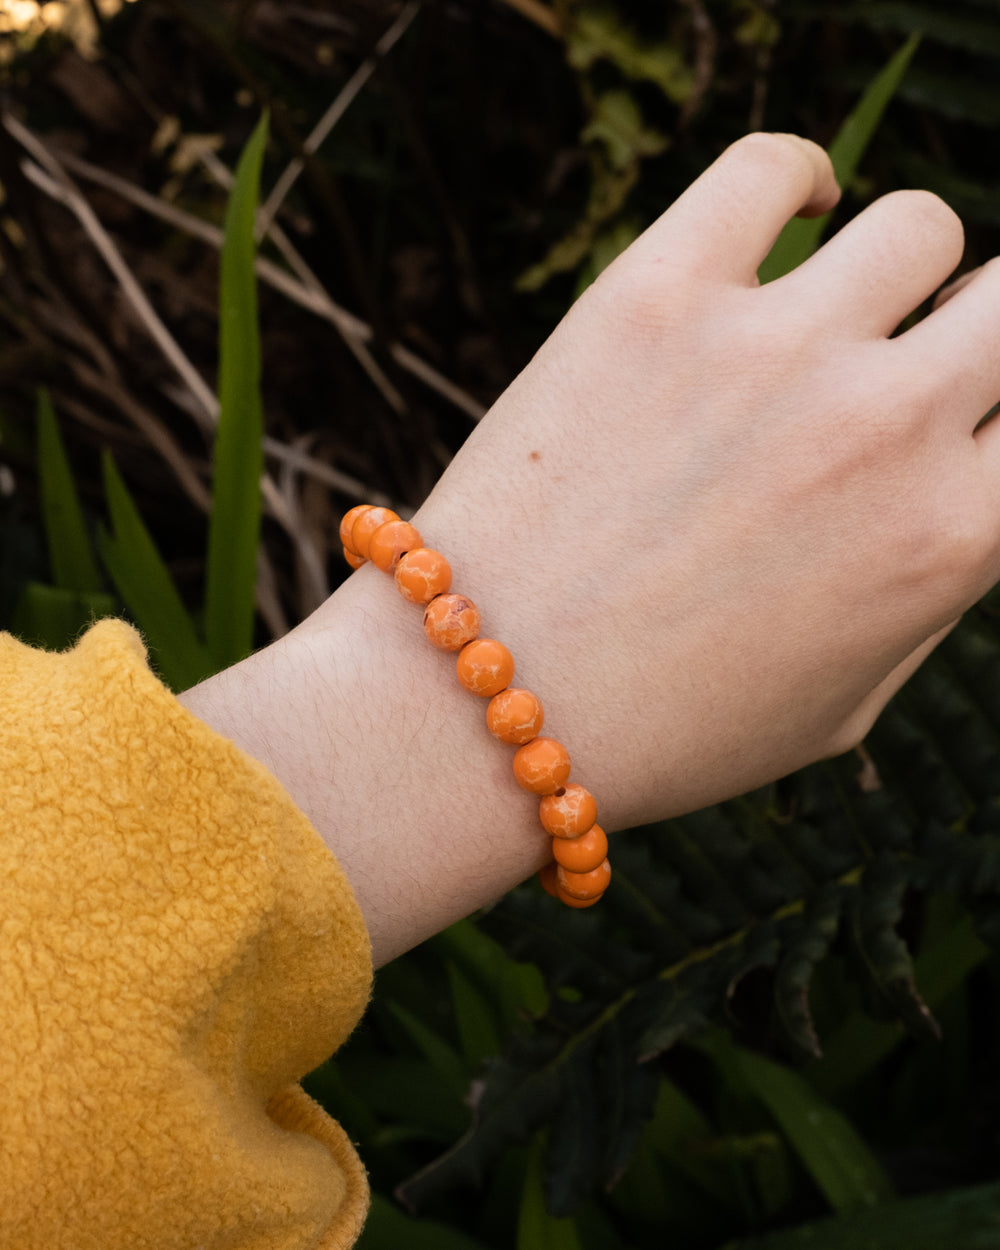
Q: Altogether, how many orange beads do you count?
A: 14